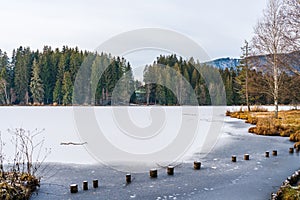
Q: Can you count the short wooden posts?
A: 12